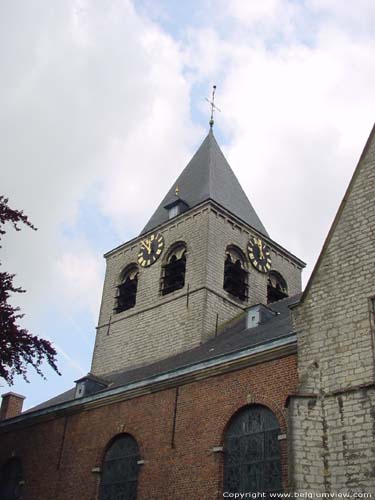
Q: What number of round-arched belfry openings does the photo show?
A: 4